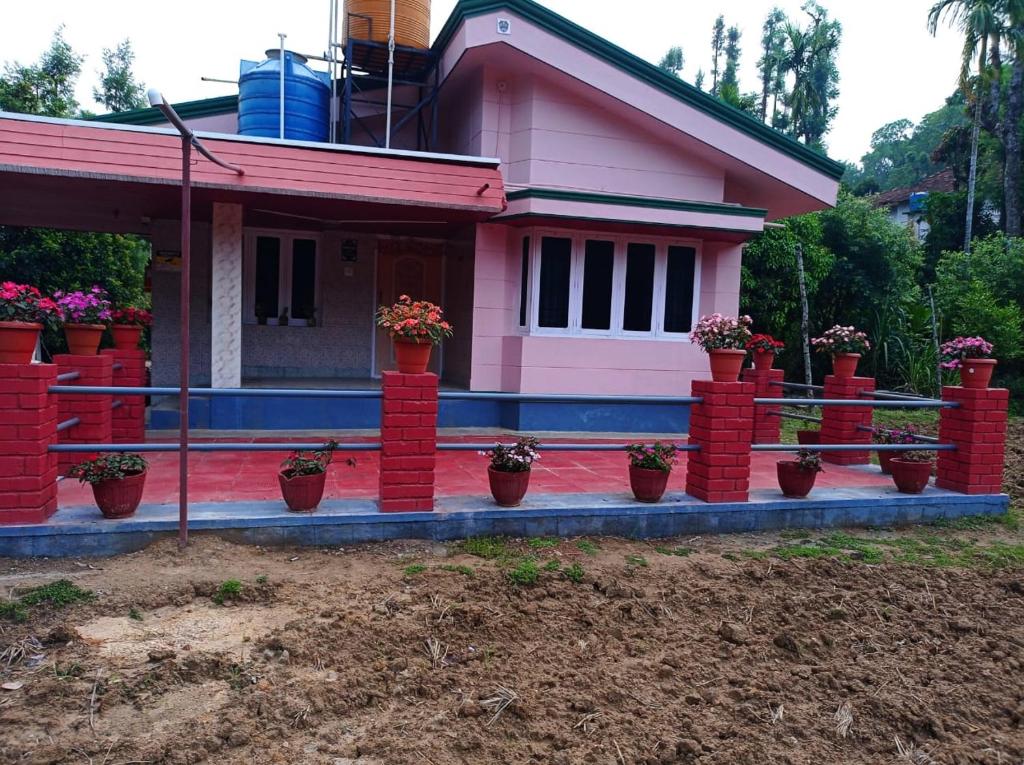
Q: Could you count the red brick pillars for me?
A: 8